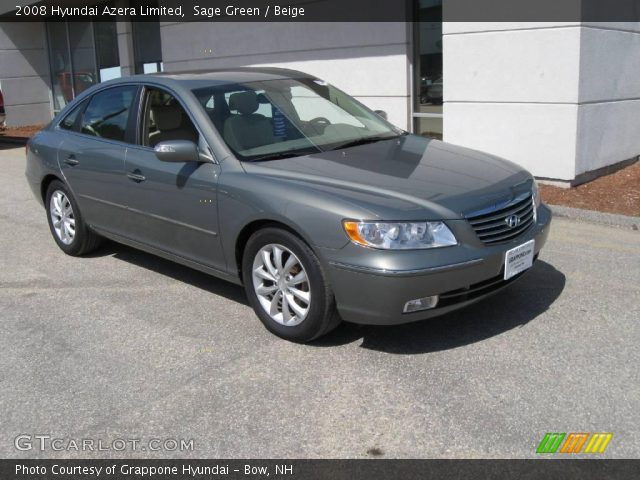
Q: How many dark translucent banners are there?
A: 2